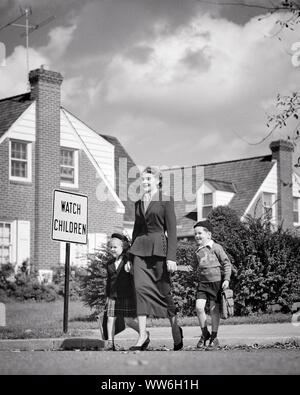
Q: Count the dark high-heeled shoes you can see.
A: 2